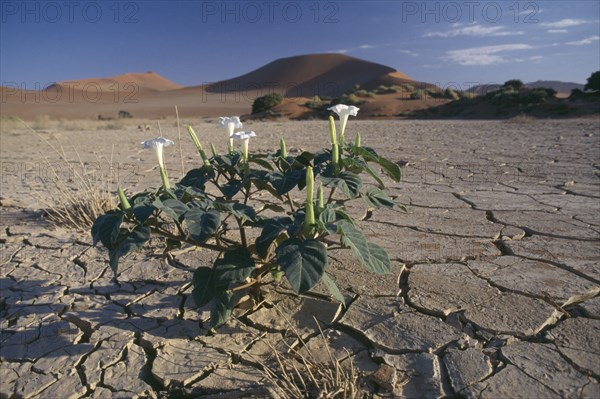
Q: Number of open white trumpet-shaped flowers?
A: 4